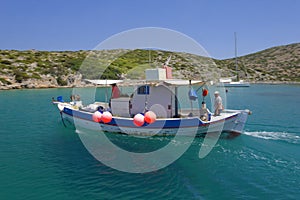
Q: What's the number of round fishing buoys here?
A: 4